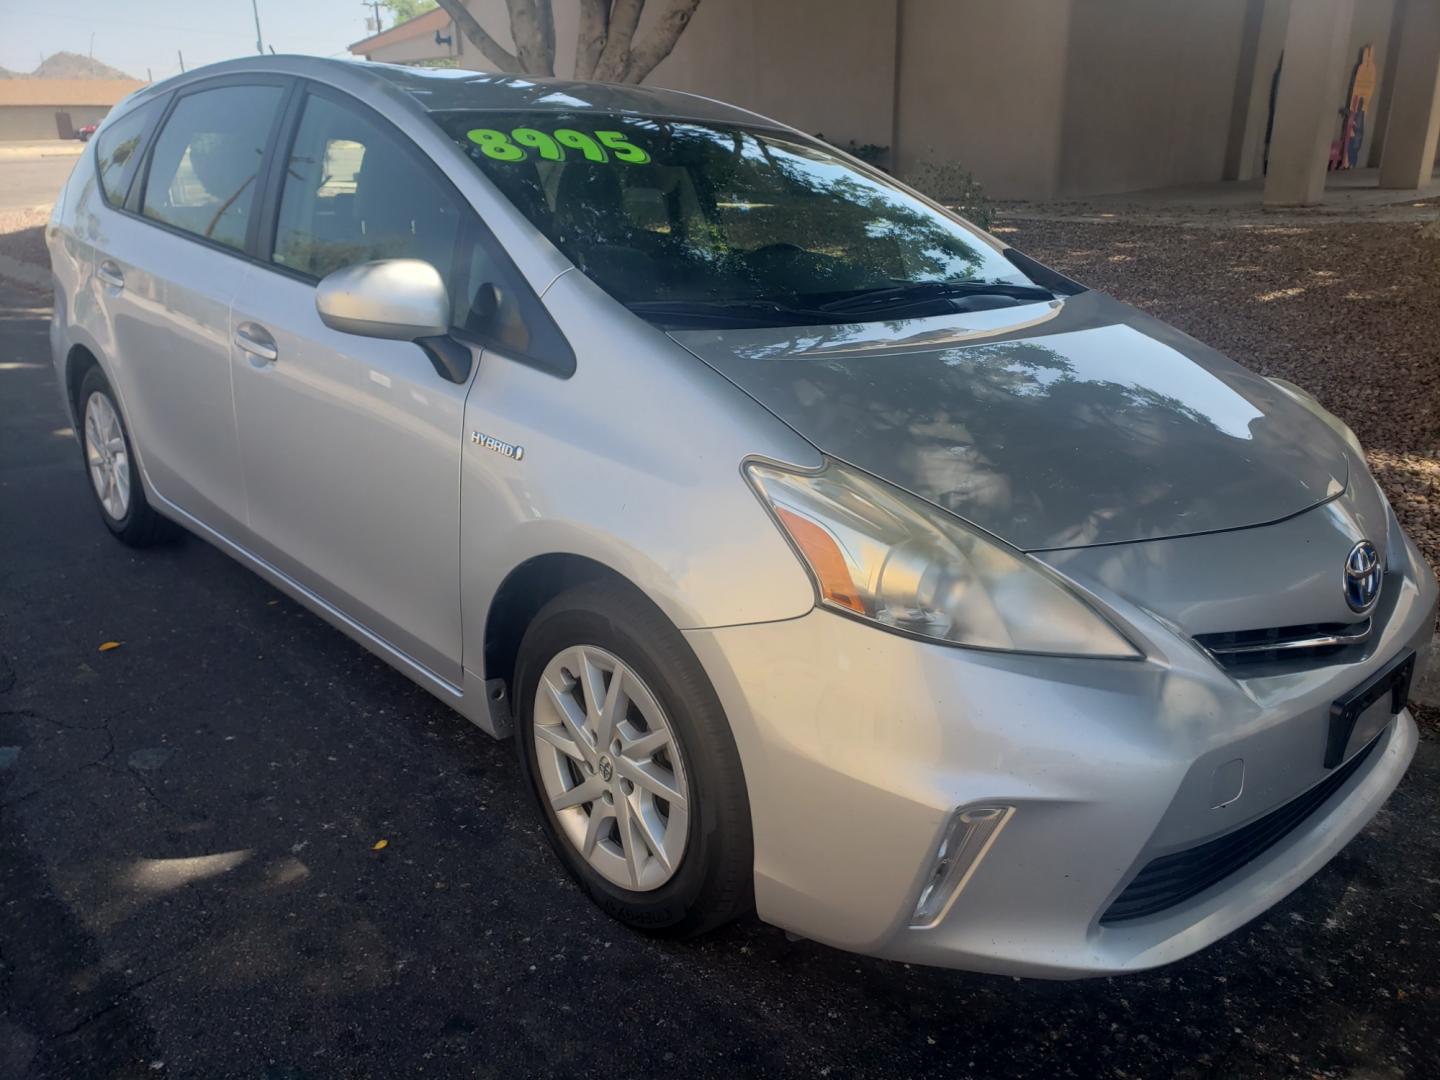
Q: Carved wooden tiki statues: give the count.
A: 0